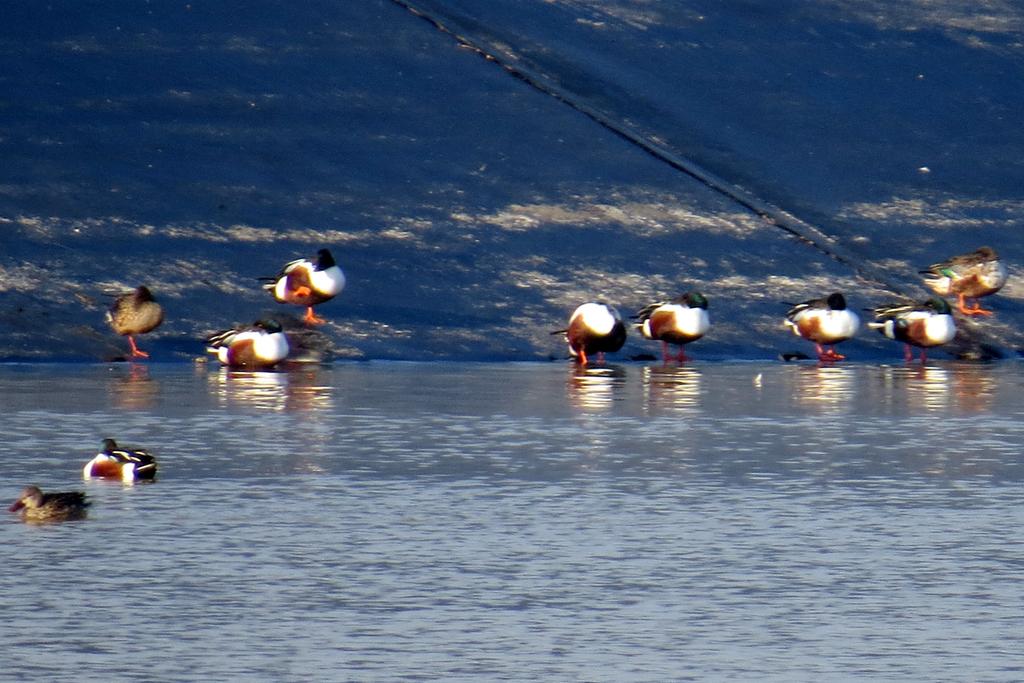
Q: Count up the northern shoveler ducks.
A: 10